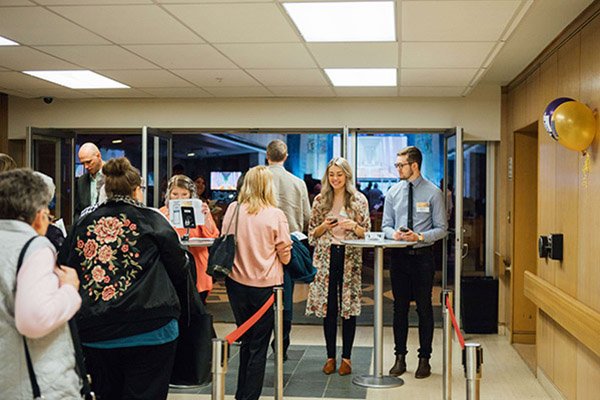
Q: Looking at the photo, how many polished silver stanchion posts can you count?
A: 4